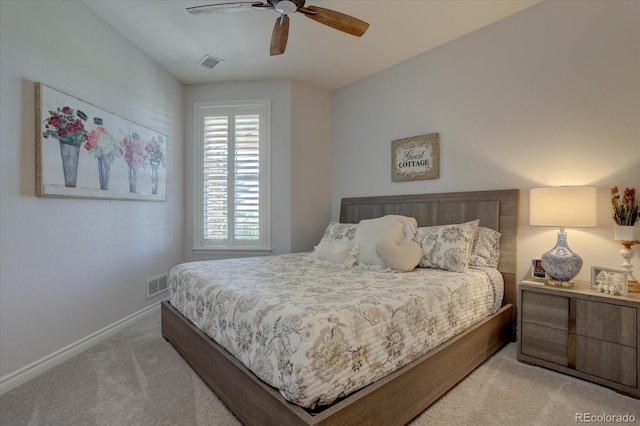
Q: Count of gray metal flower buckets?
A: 4